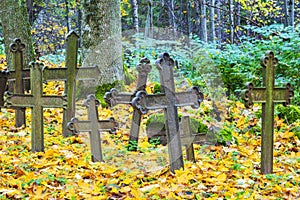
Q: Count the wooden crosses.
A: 8